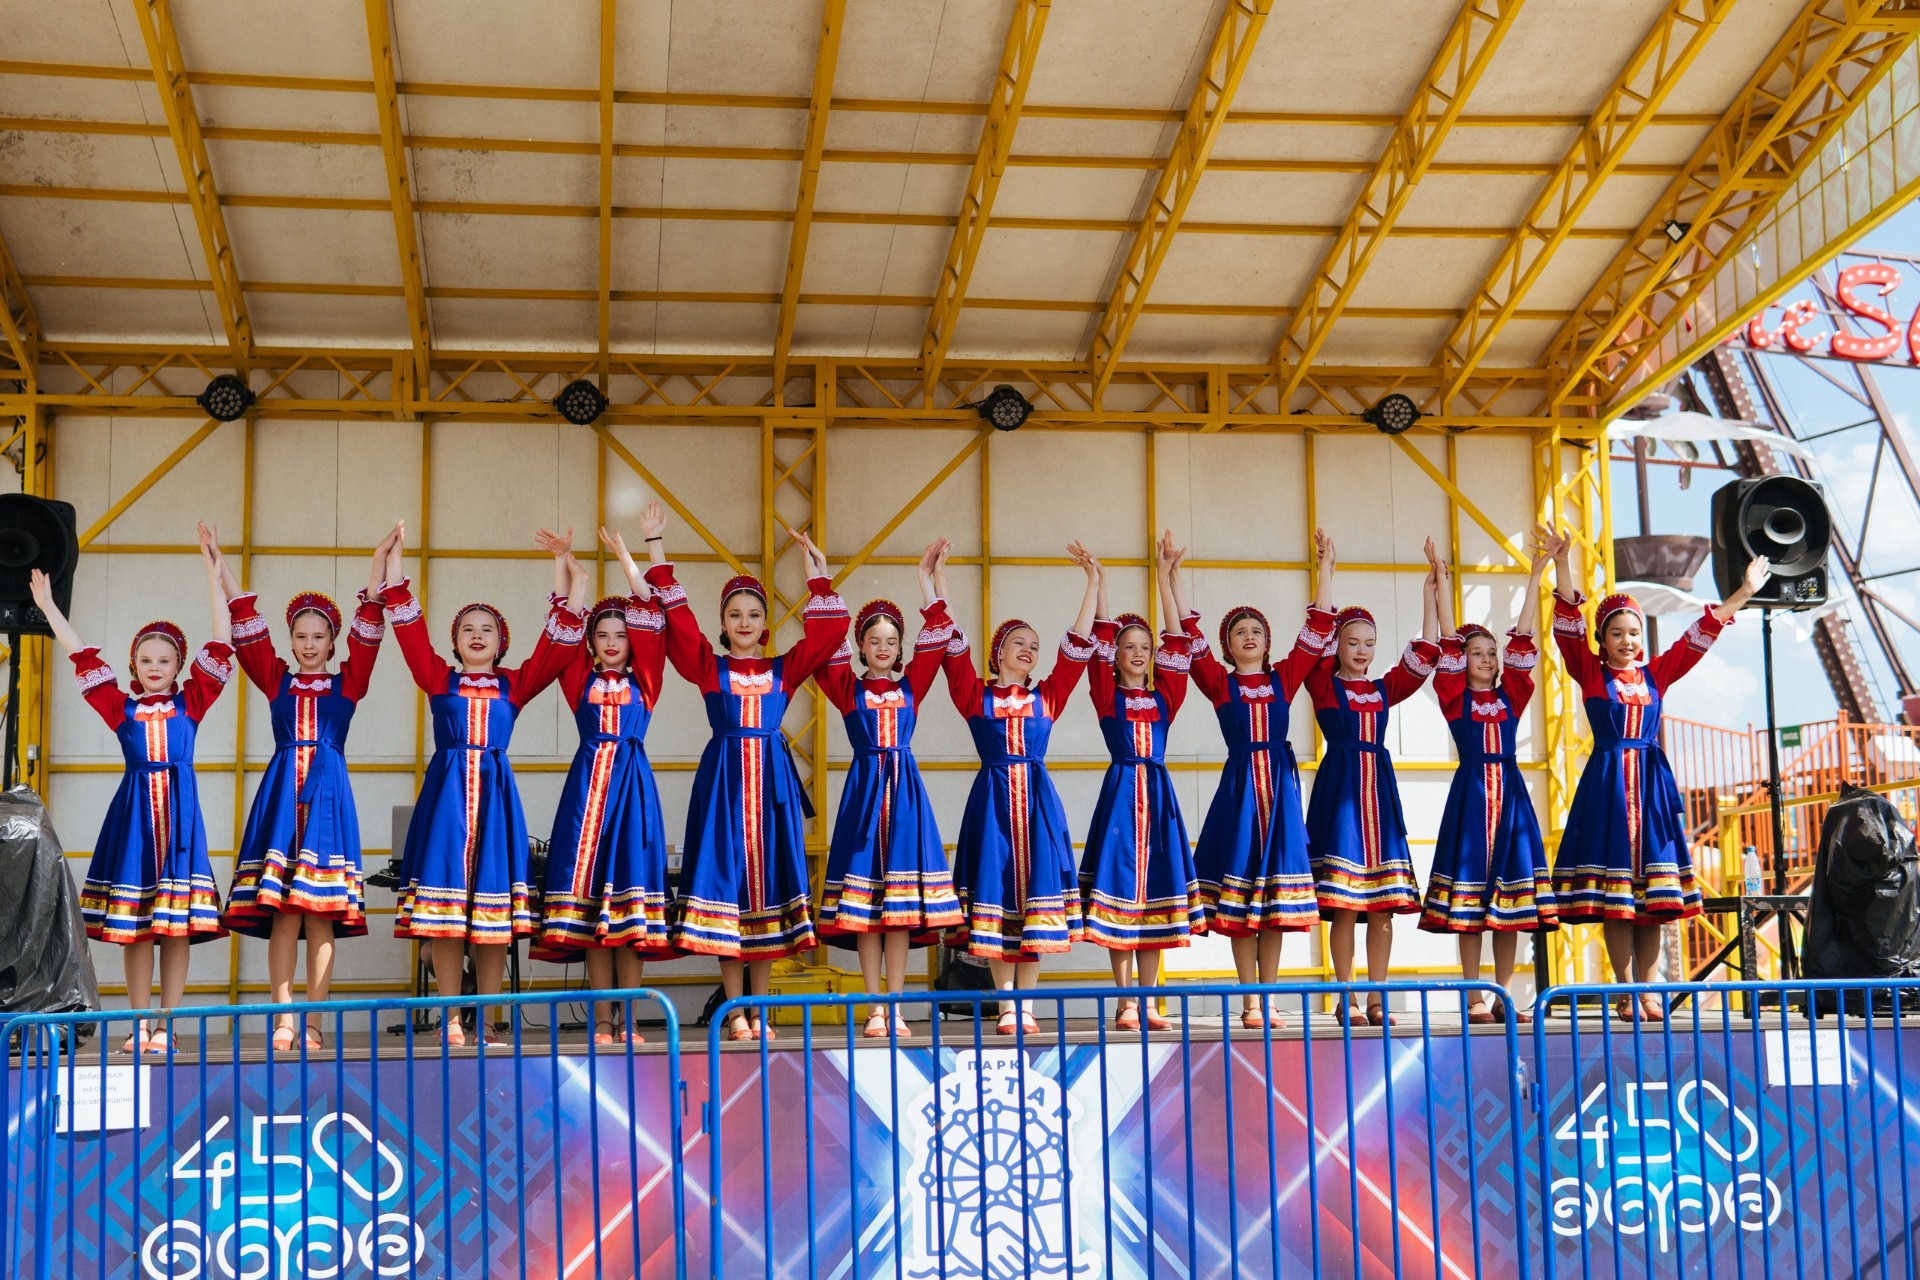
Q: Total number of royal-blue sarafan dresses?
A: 12